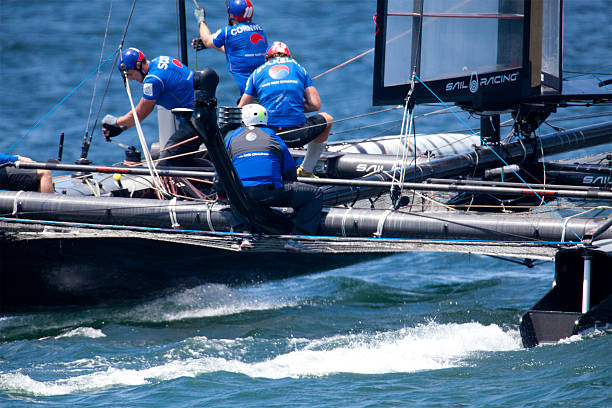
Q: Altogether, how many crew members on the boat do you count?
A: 5